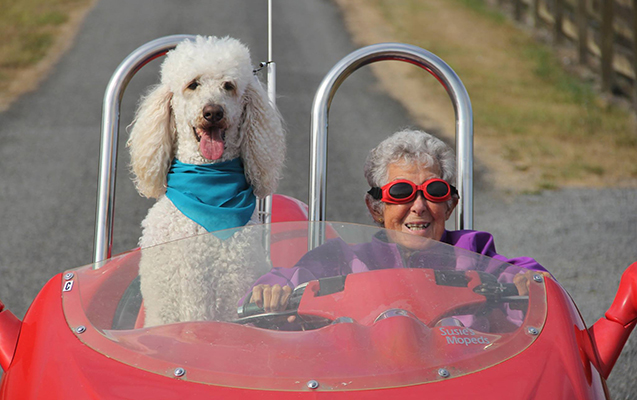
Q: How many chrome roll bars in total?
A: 2